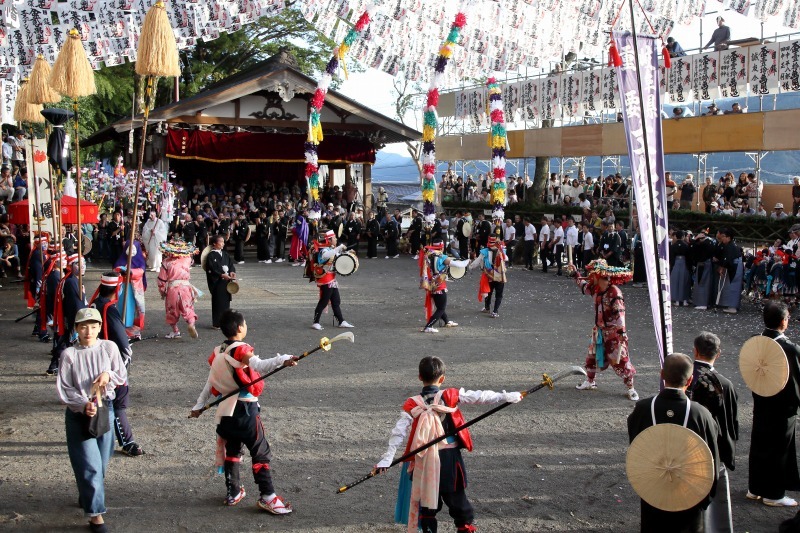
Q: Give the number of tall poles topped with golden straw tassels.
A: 4